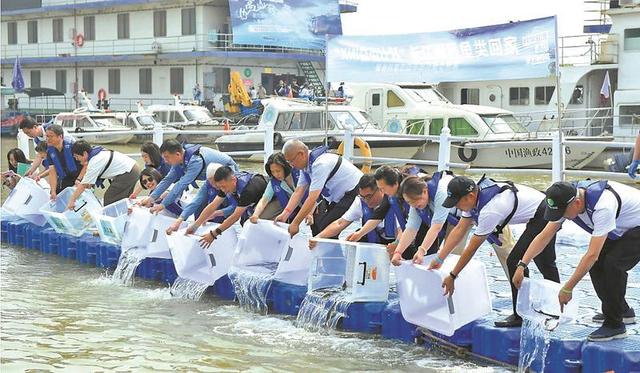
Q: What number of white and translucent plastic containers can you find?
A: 9